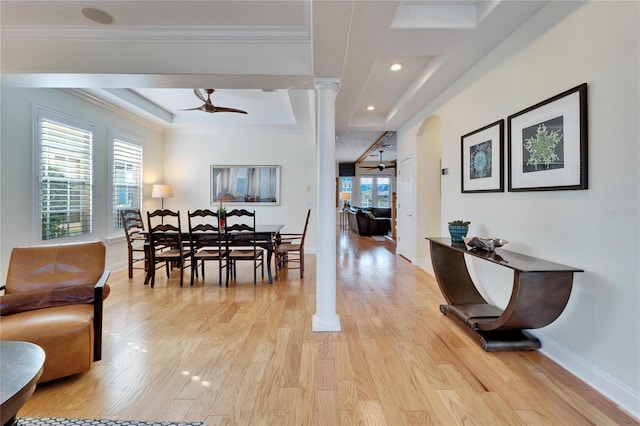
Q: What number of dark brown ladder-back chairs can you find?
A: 5